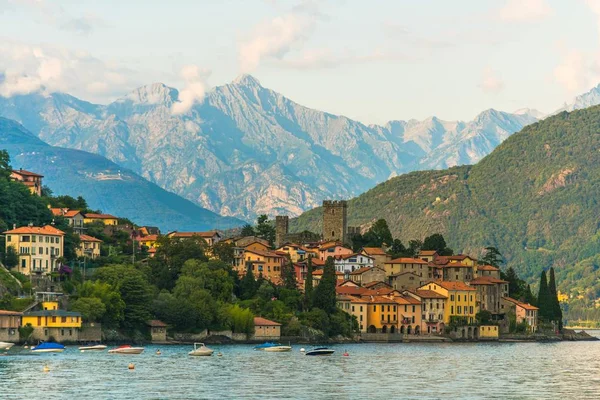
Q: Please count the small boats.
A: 7